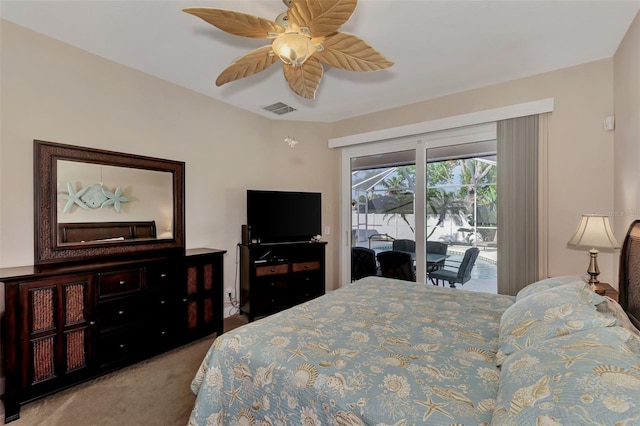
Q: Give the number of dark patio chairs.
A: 5